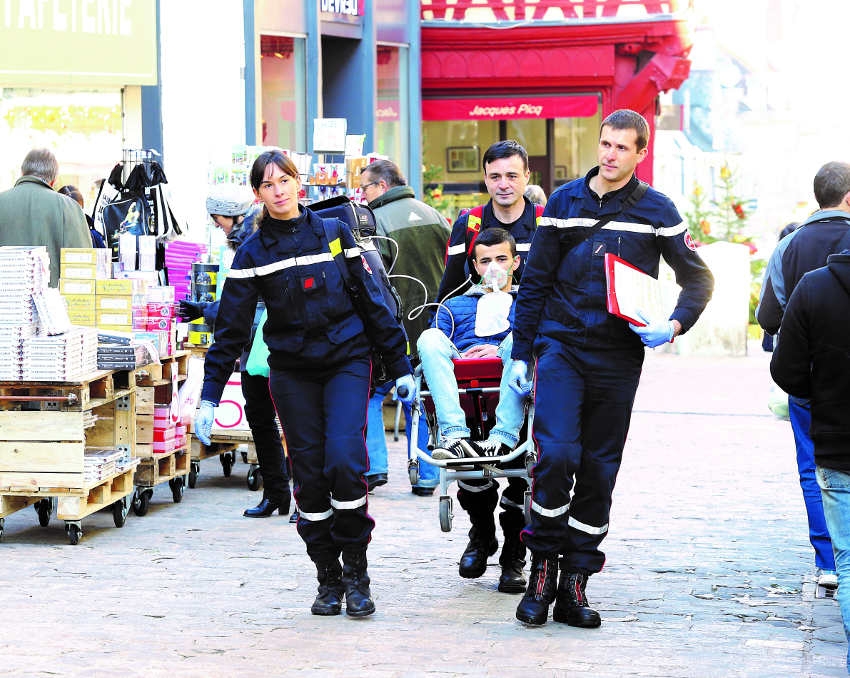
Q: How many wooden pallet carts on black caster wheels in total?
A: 3